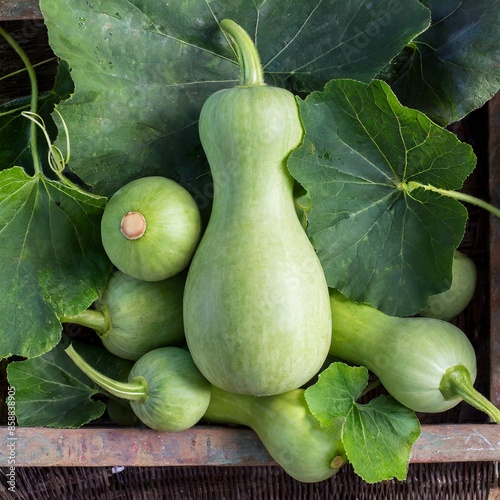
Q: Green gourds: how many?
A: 7